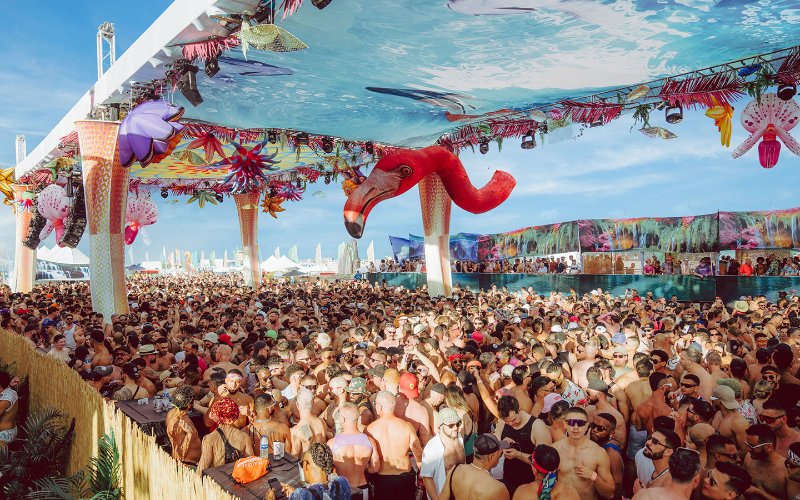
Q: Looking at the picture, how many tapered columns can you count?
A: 4